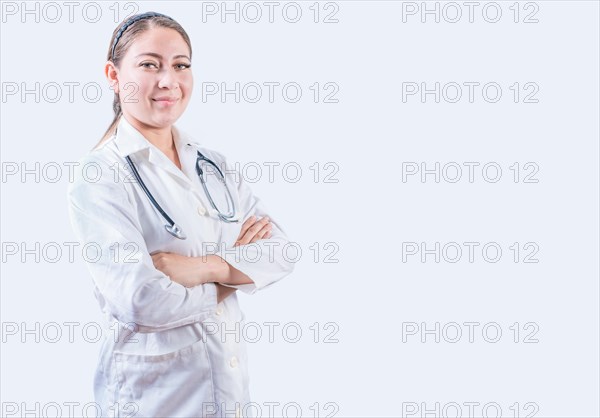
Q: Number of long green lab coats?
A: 0